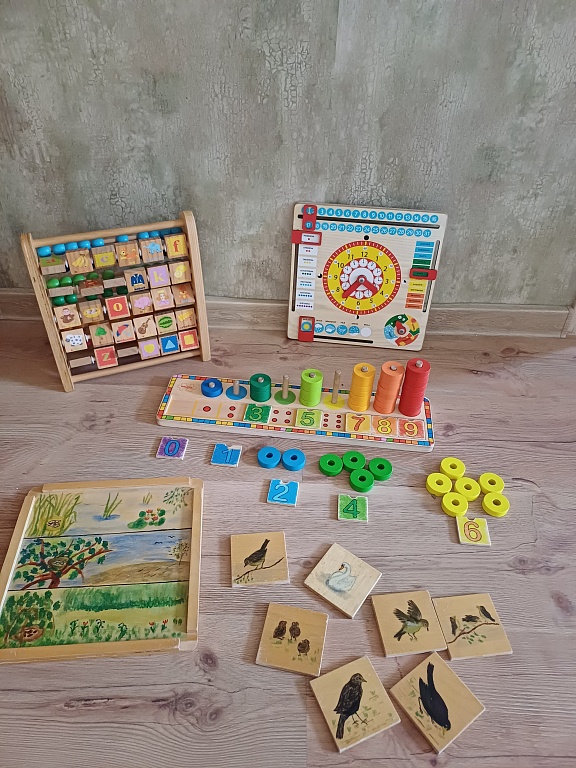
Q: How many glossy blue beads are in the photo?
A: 10